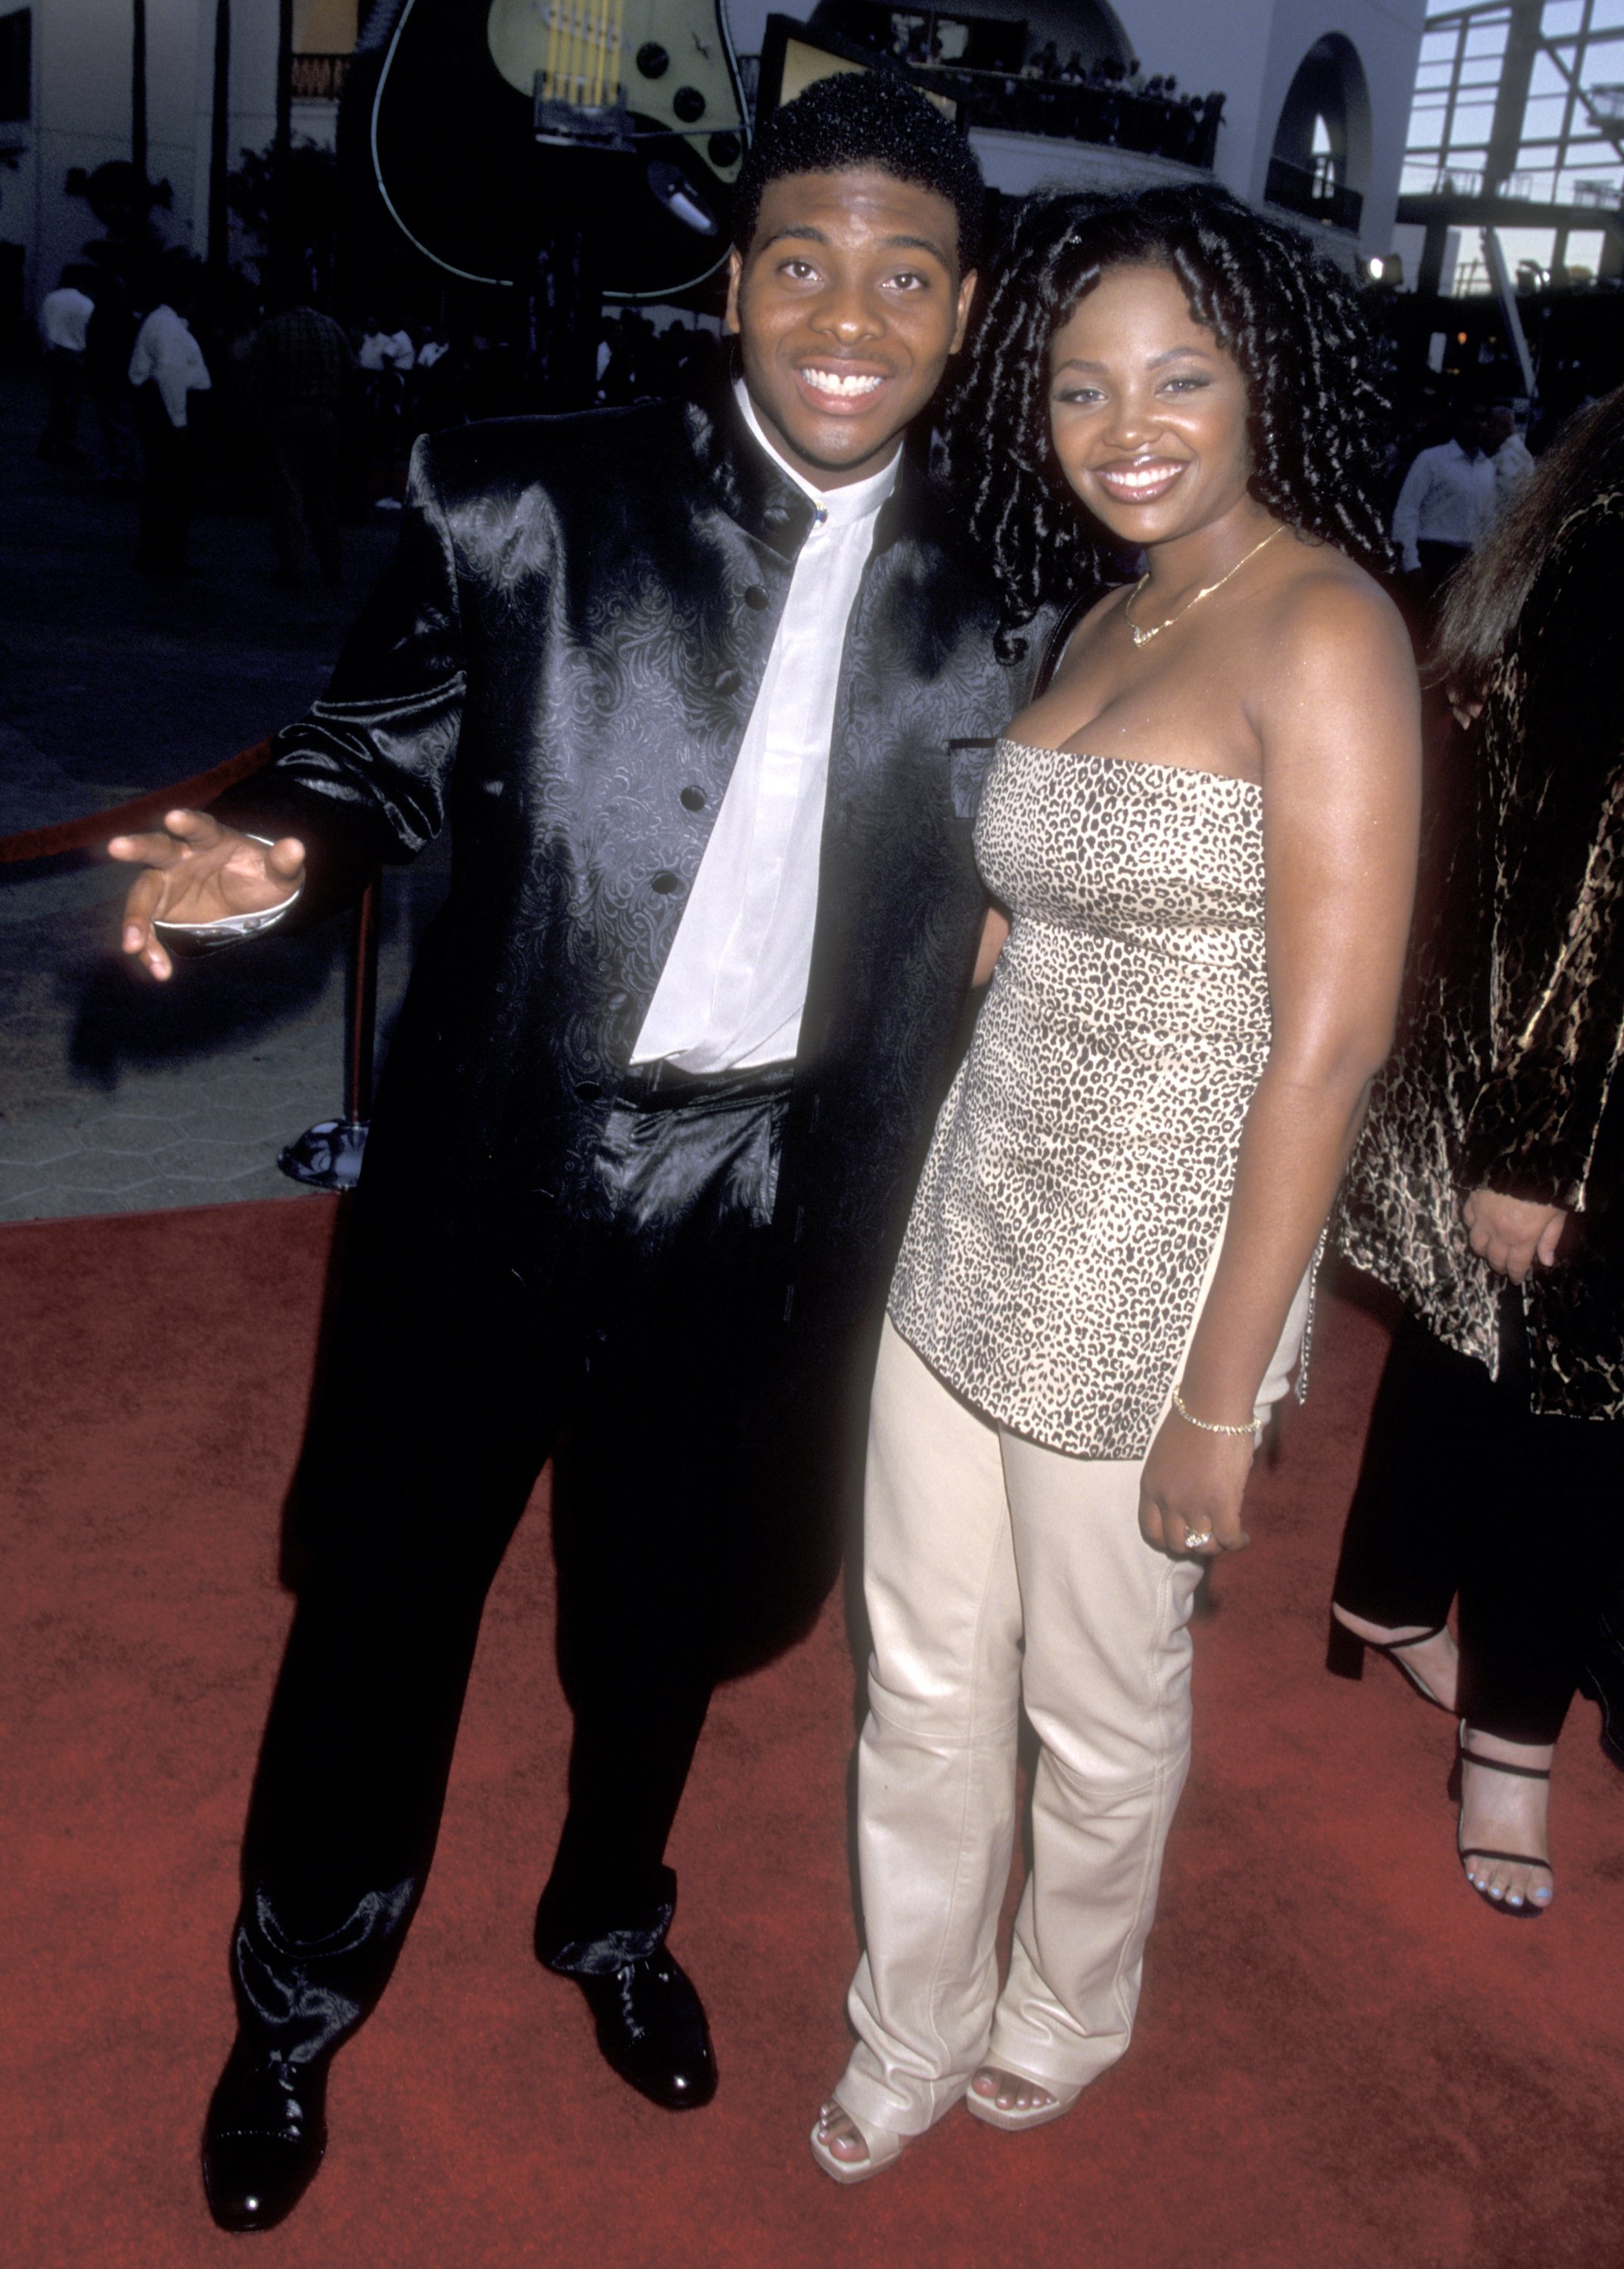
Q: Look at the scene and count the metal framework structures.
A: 1